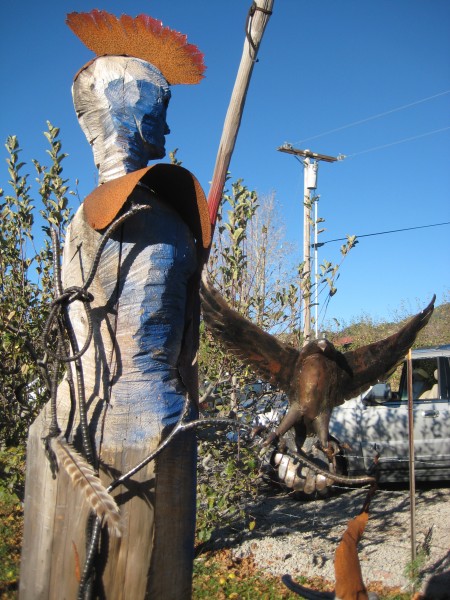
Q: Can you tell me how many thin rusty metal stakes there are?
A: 1